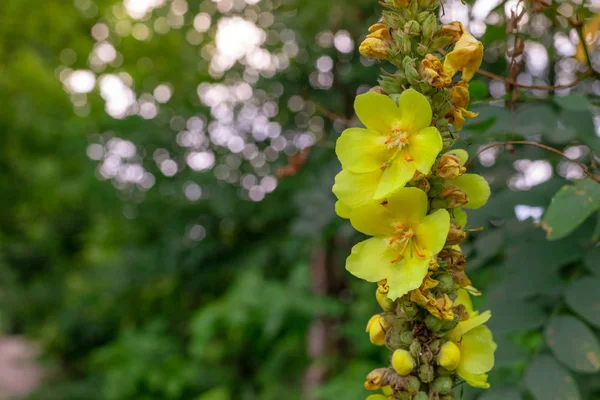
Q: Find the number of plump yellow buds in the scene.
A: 3